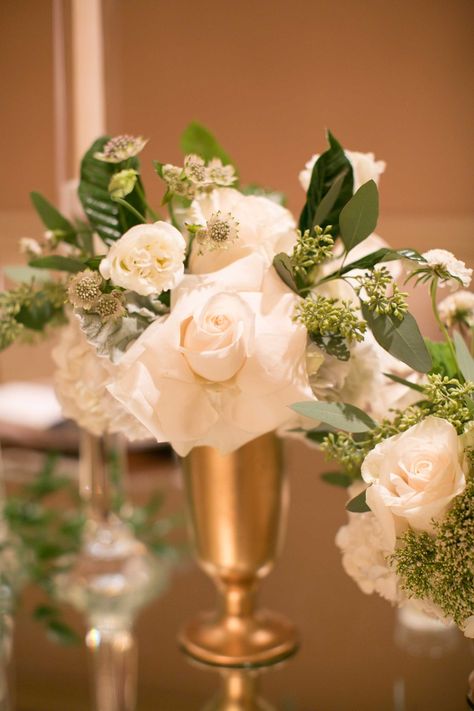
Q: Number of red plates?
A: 0